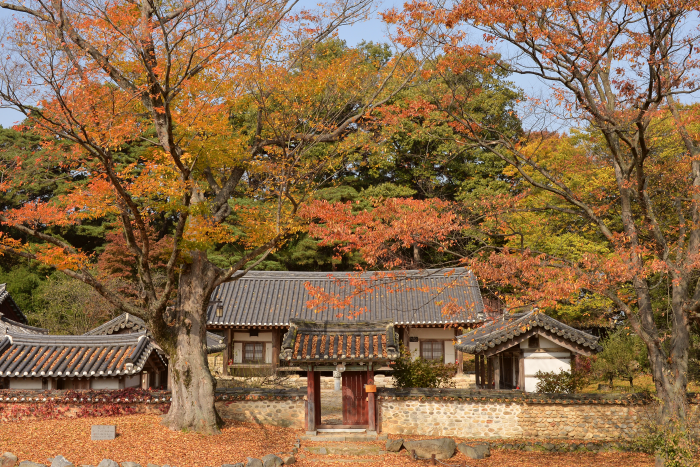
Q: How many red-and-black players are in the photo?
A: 0